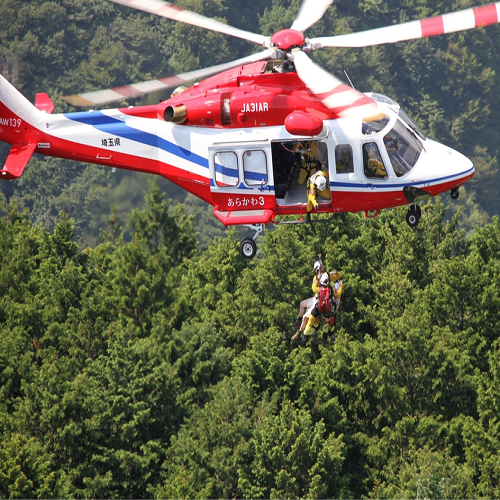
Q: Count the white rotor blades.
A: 5